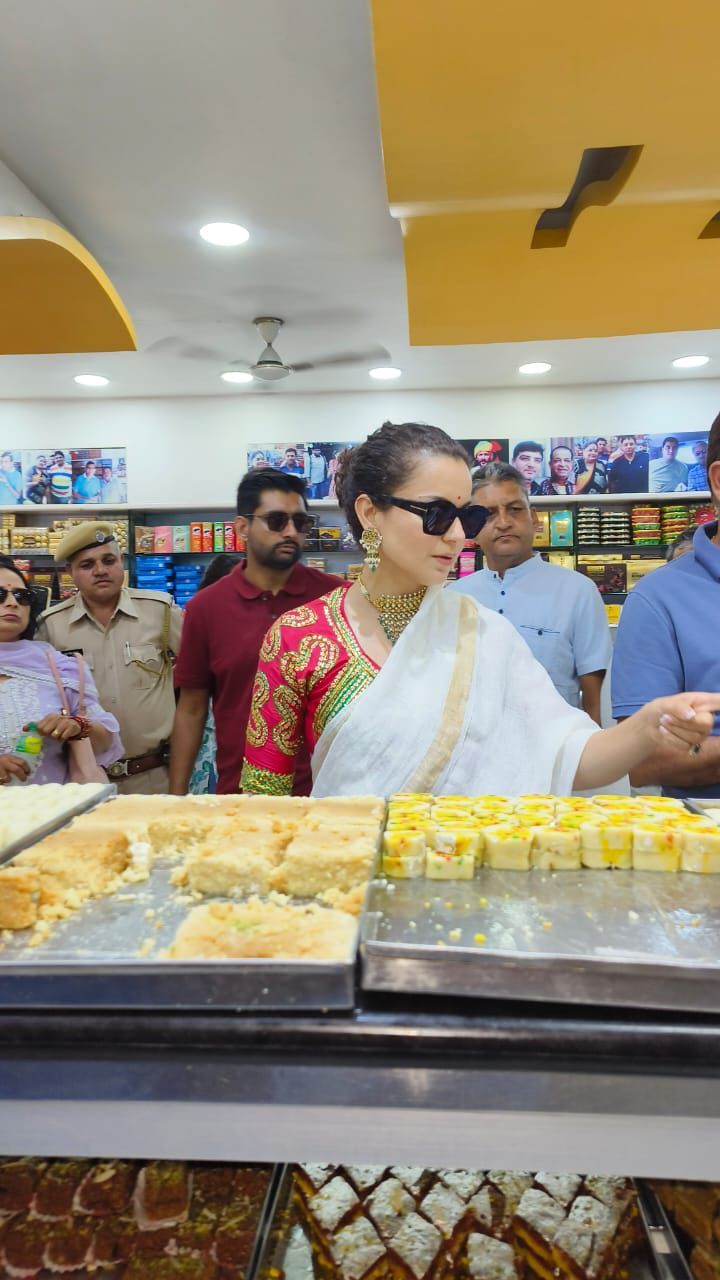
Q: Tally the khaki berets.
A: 1